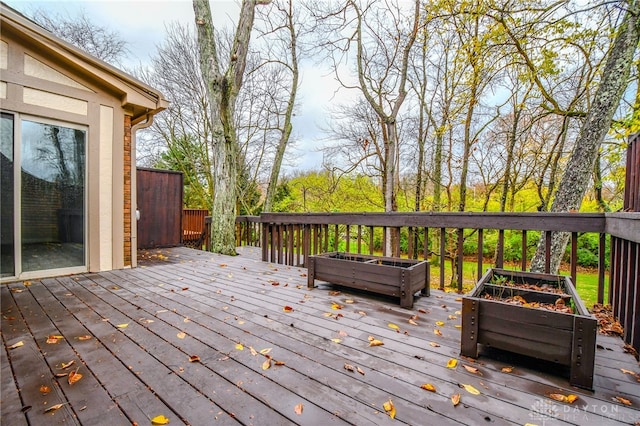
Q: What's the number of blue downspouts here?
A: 0